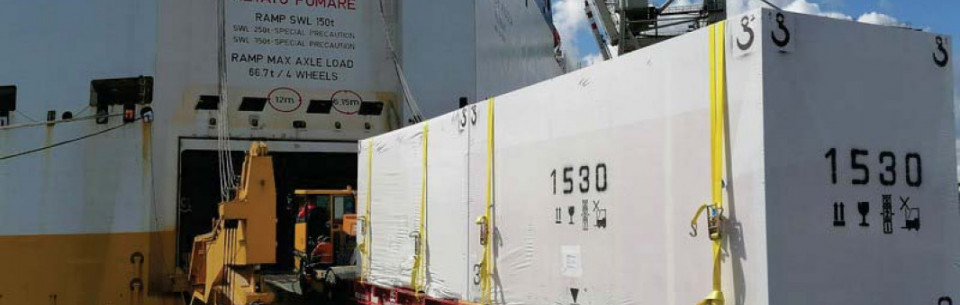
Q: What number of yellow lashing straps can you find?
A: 4